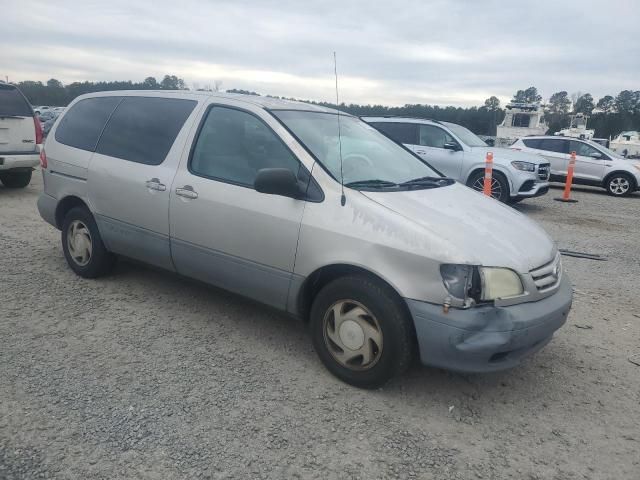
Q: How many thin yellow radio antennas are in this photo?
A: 0